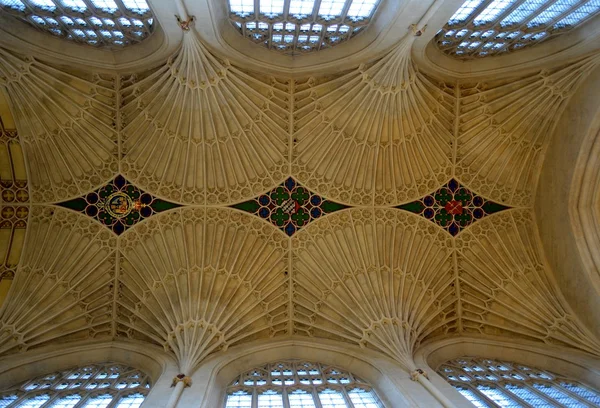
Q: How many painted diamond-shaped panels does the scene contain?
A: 3